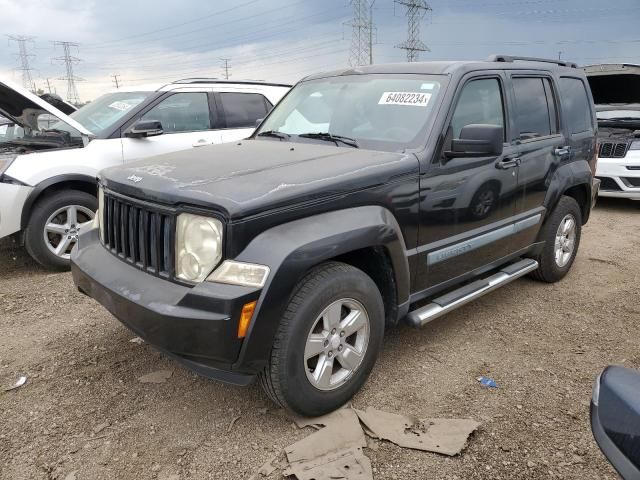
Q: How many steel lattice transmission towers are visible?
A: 4